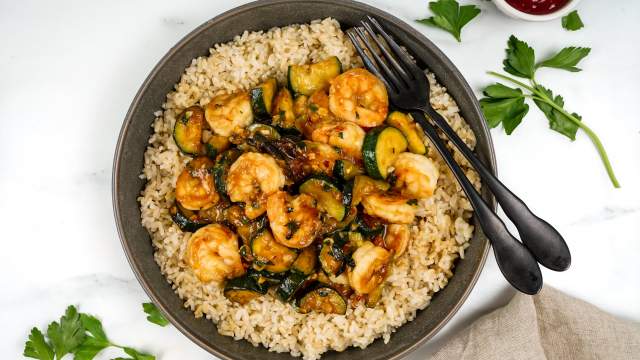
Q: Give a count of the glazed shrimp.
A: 11